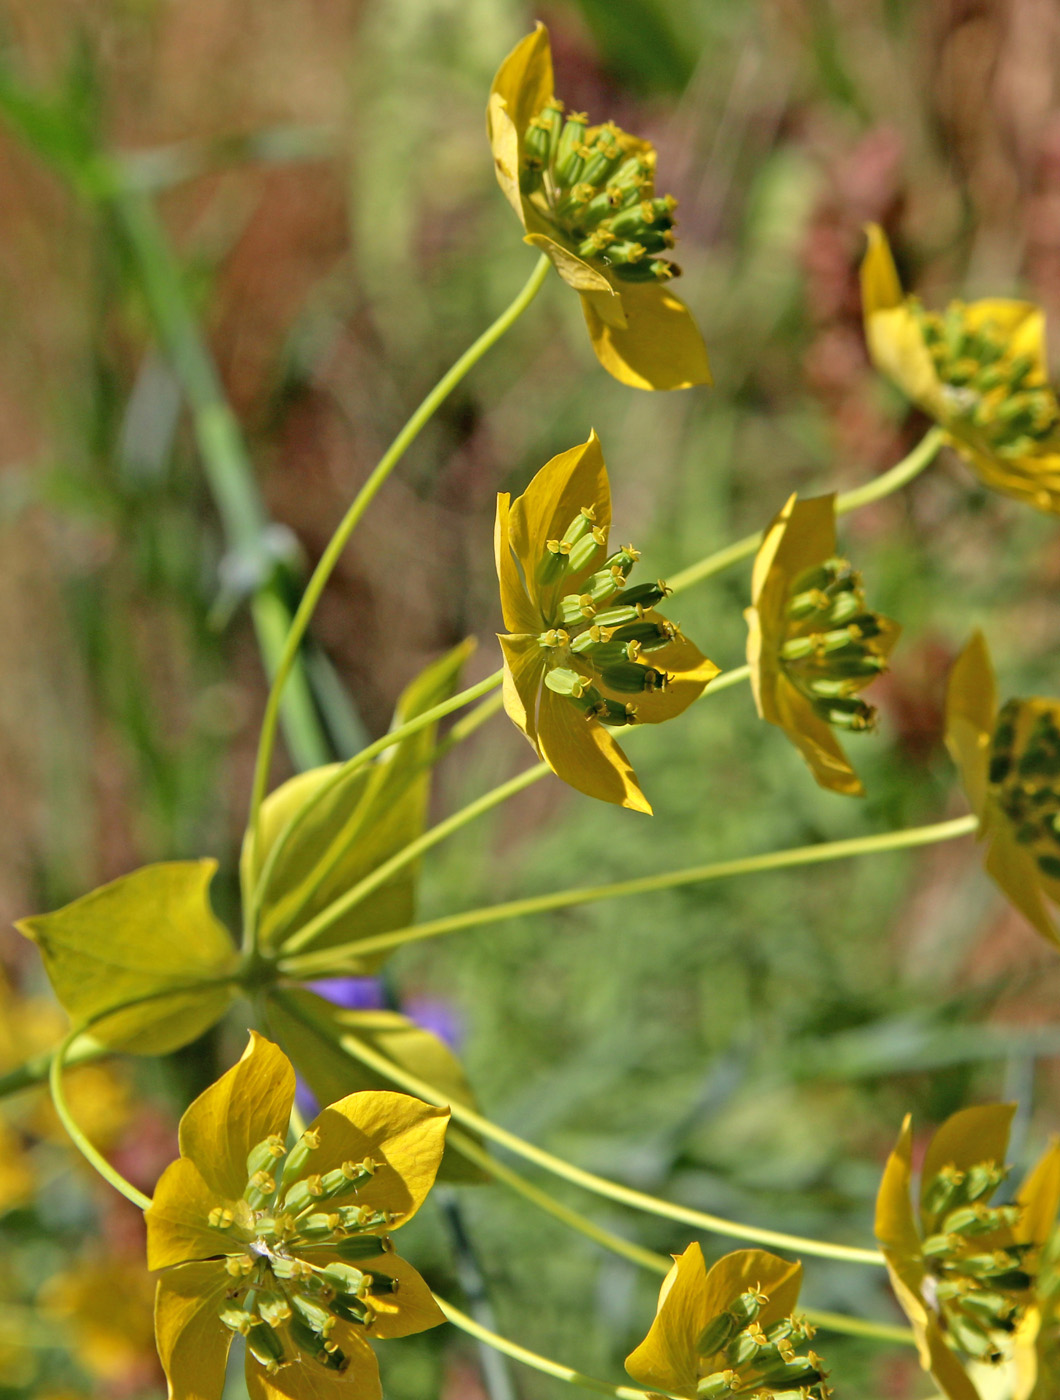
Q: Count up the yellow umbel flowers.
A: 8